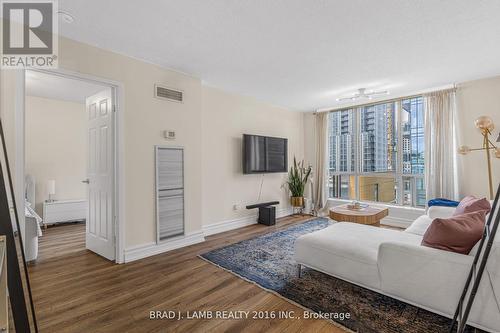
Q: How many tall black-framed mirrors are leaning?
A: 1